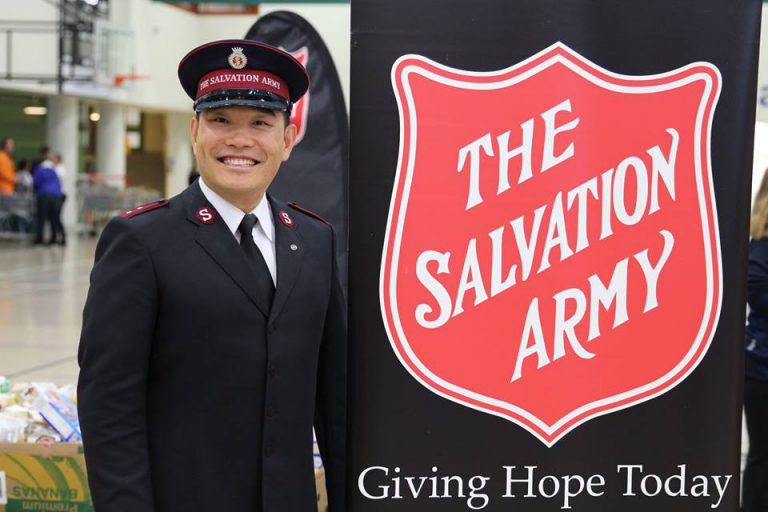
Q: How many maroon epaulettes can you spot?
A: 2